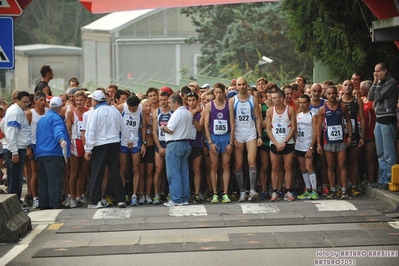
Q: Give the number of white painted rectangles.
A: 5